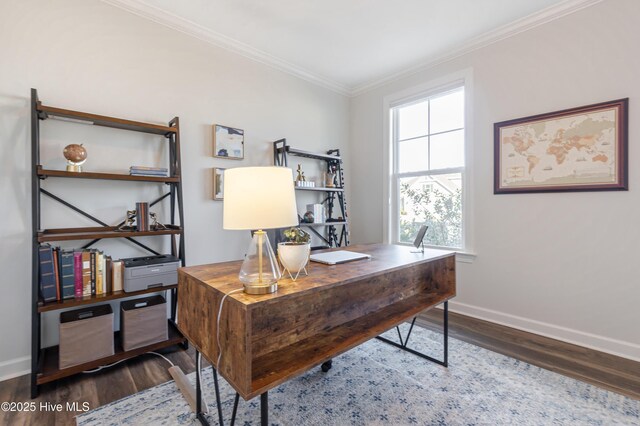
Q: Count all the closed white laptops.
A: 1